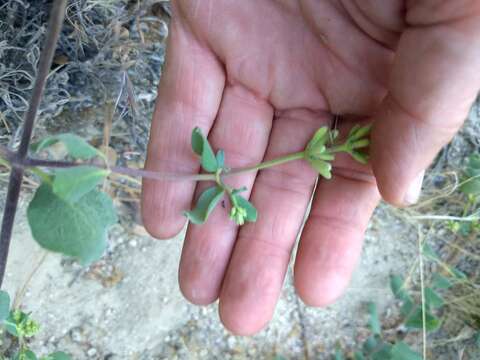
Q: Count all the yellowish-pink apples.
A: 0